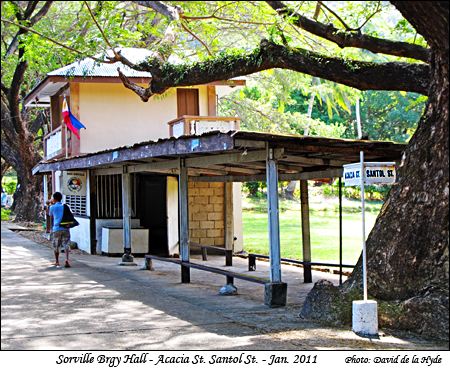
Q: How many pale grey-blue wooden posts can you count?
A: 3